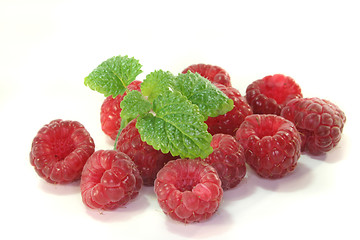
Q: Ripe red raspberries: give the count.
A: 11